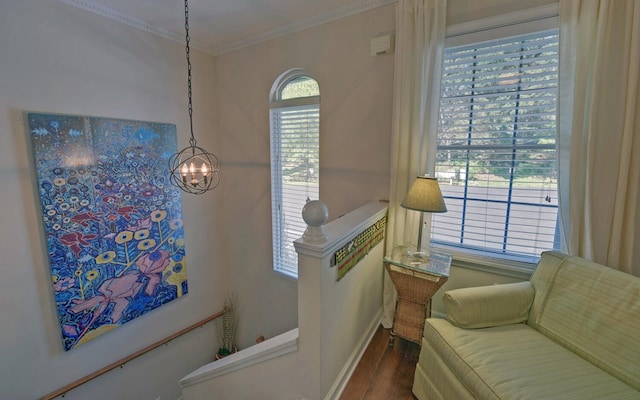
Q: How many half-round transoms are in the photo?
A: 1